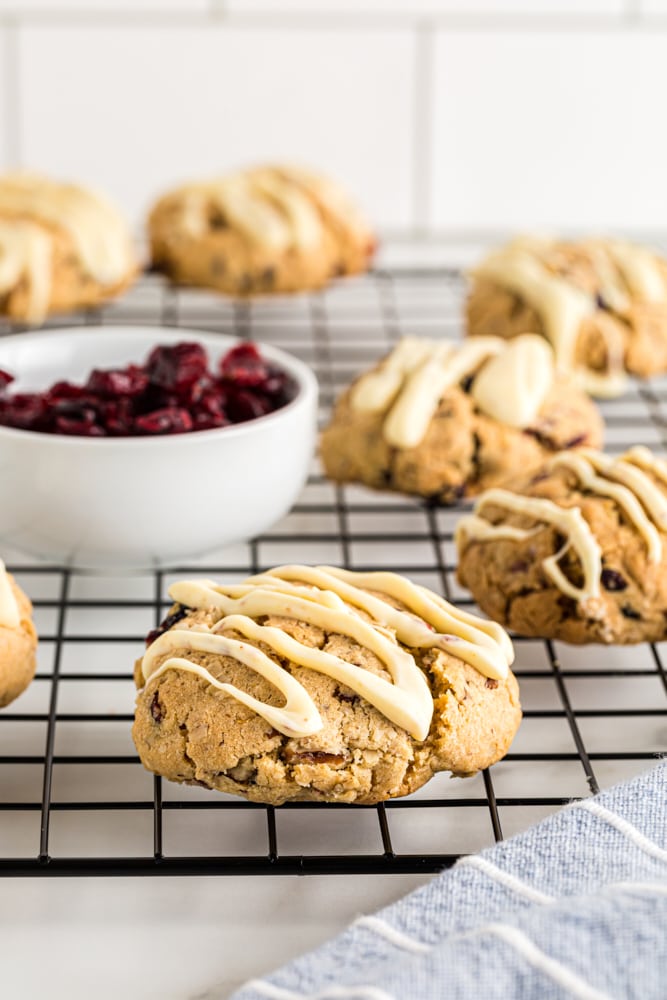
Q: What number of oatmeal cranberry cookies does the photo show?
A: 7